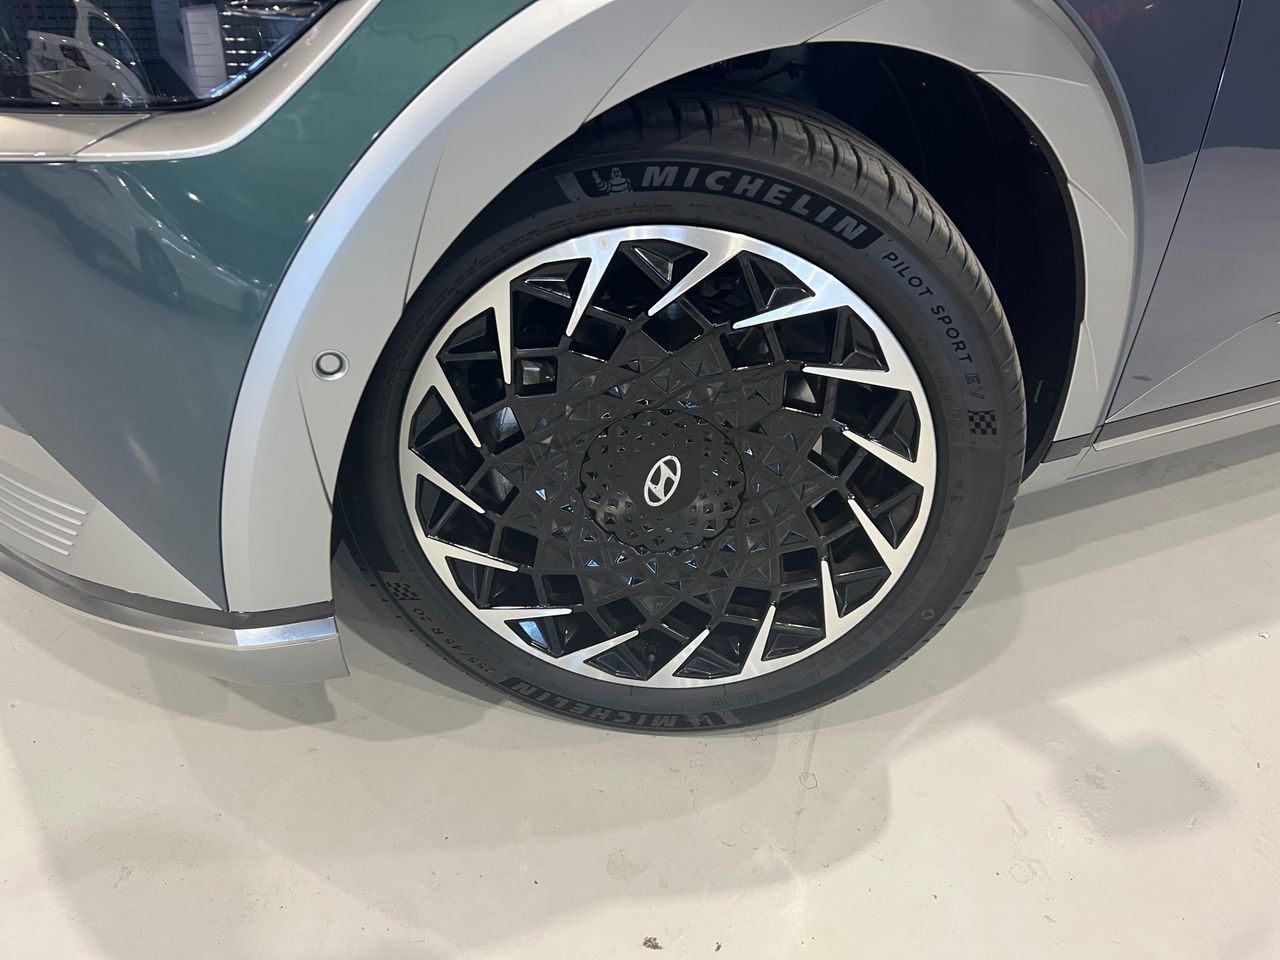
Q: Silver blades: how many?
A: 15